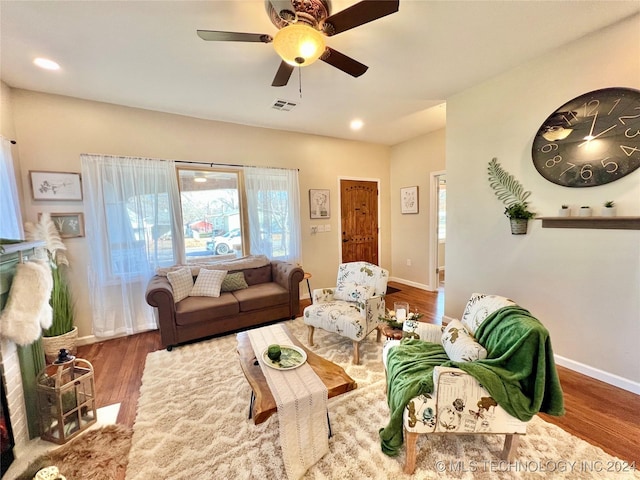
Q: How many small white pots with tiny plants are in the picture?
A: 3